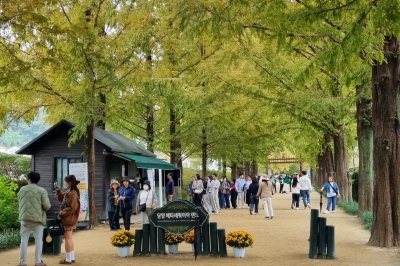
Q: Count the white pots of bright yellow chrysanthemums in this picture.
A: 4